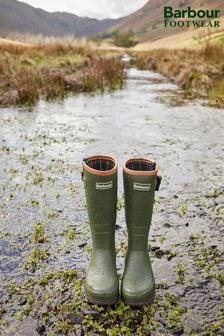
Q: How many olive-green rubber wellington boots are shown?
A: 2